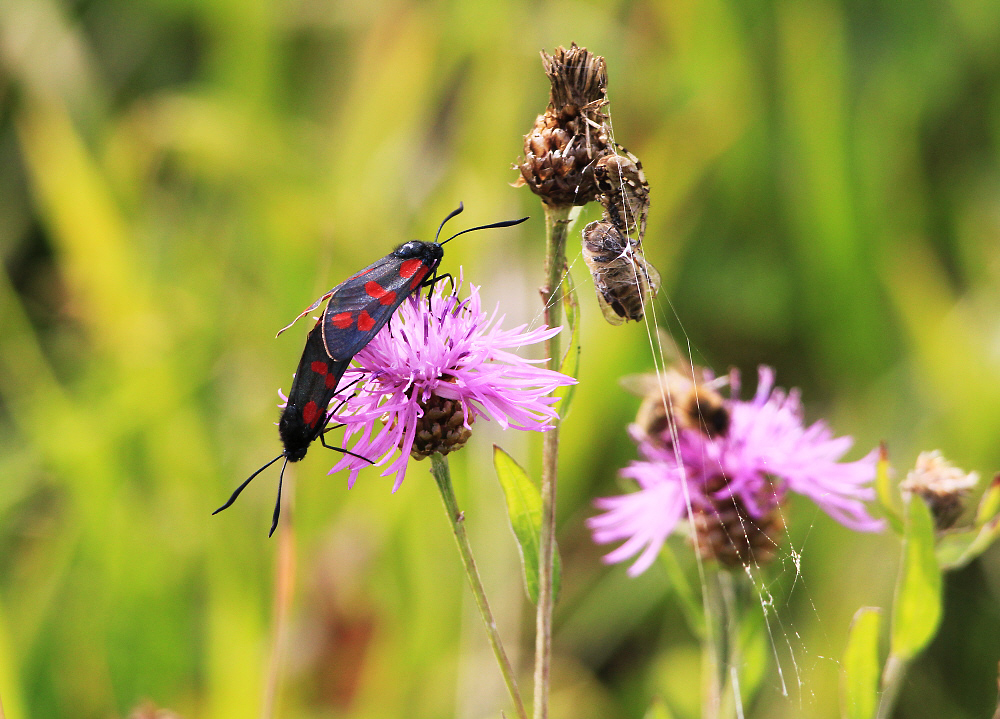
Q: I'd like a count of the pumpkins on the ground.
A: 0